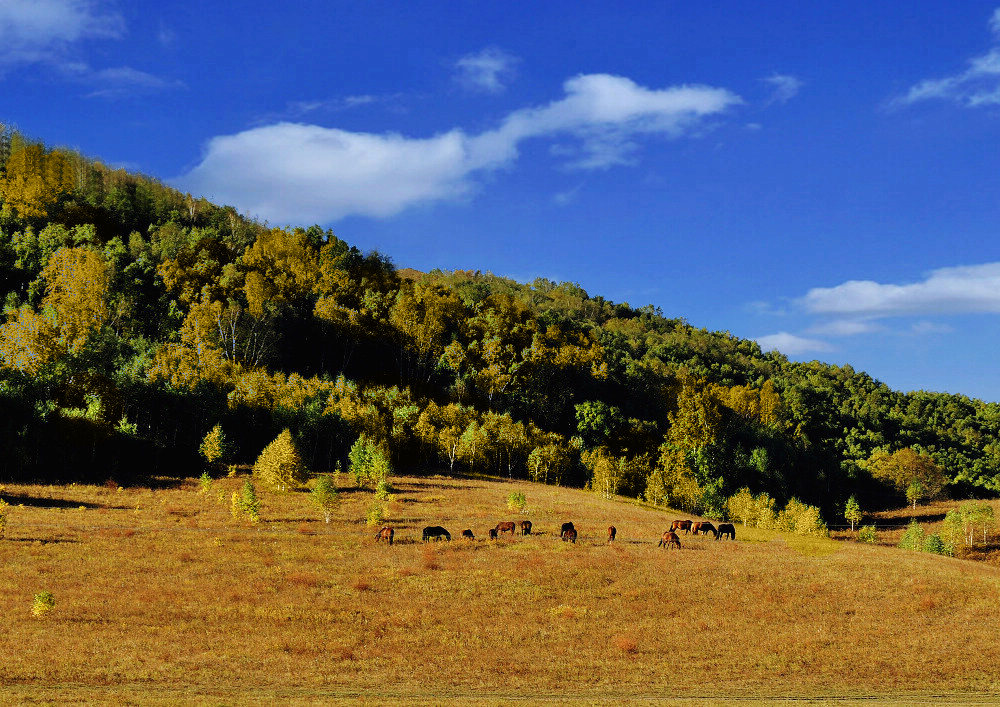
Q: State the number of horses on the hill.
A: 13